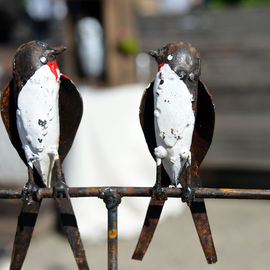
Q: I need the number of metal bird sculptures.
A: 2